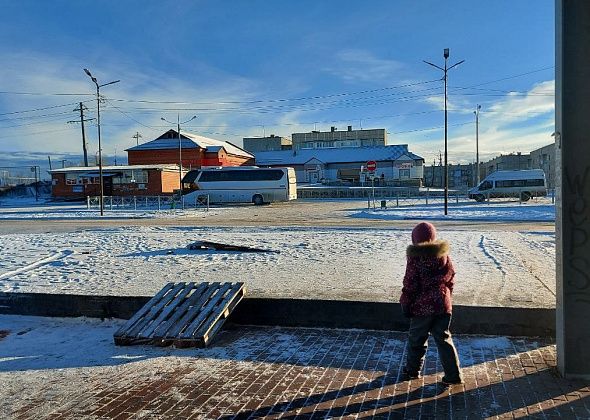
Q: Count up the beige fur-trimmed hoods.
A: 1